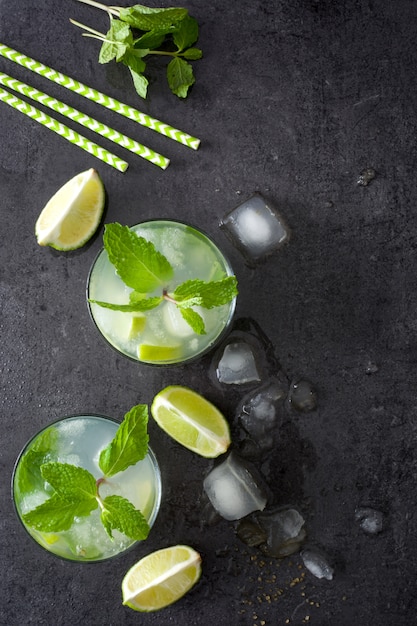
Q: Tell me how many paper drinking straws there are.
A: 3